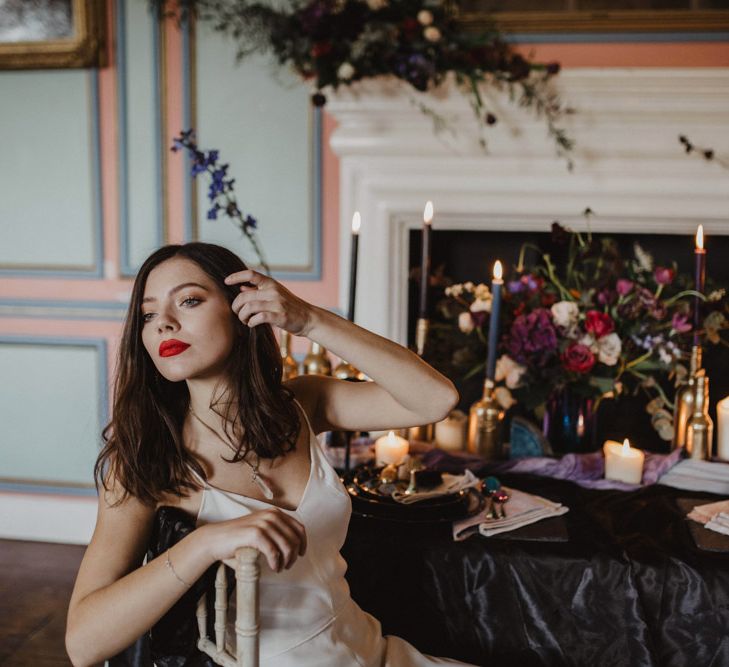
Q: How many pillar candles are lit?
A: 2